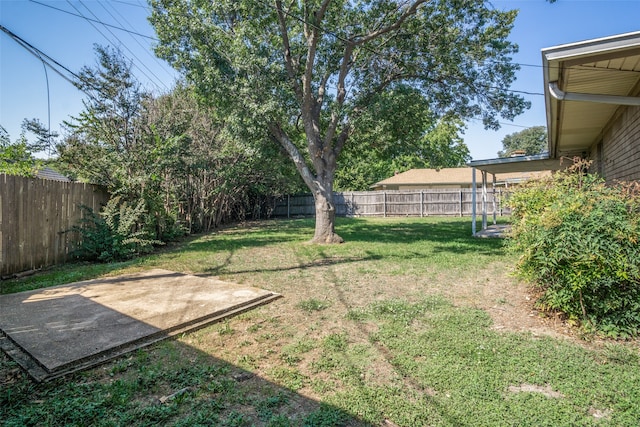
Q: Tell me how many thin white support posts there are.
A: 3